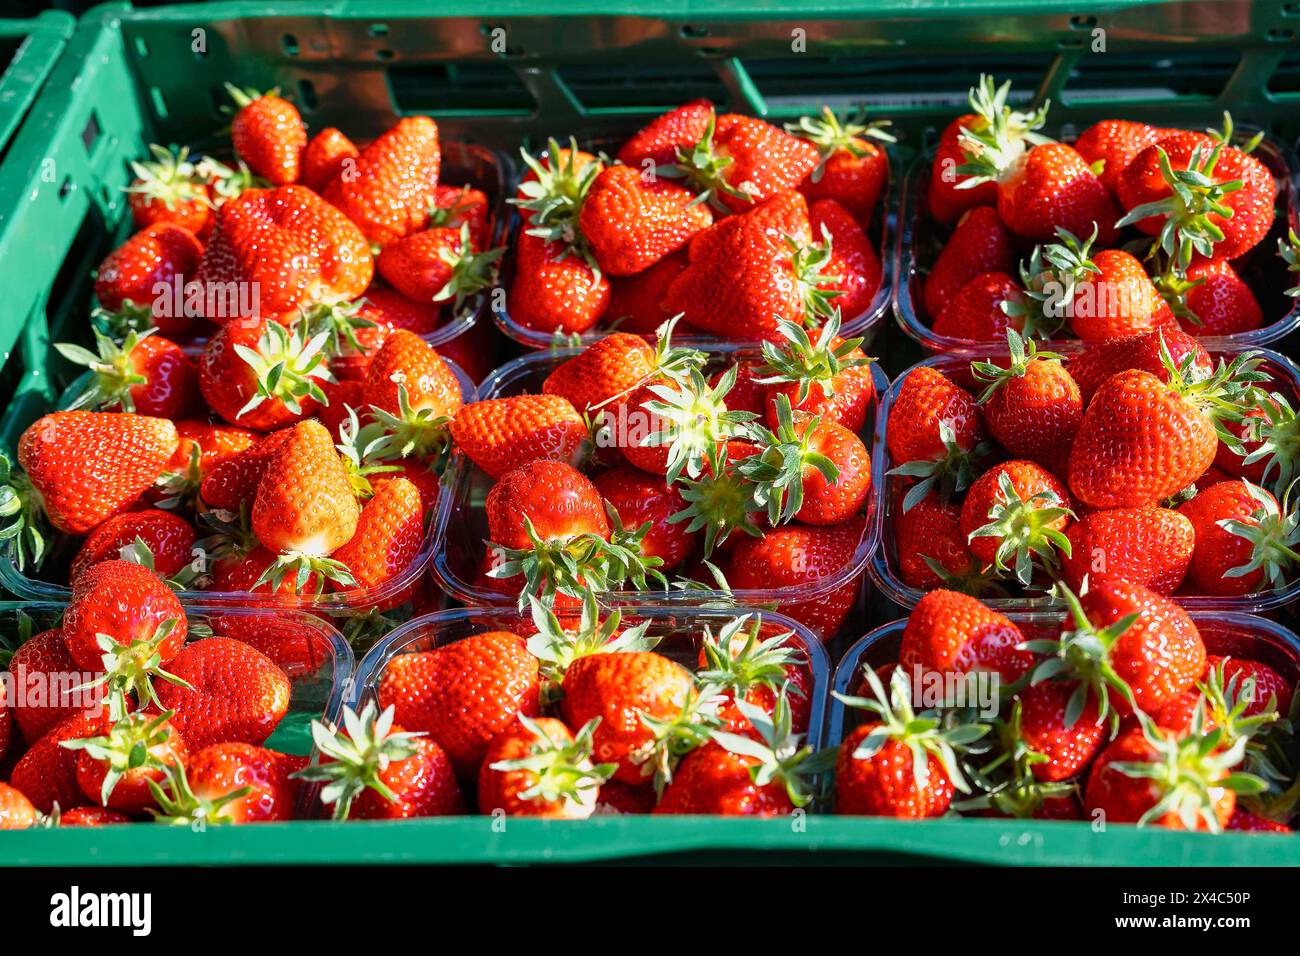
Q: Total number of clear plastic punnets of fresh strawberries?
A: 9